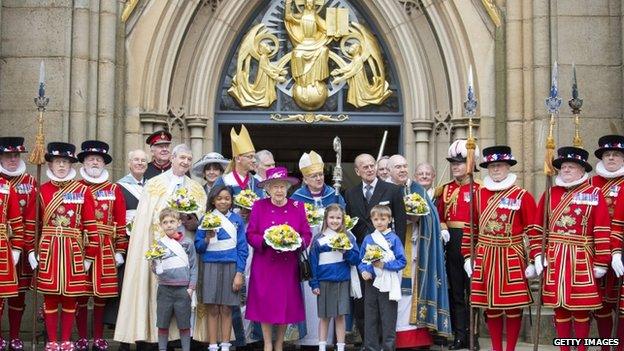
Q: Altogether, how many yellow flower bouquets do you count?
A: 10